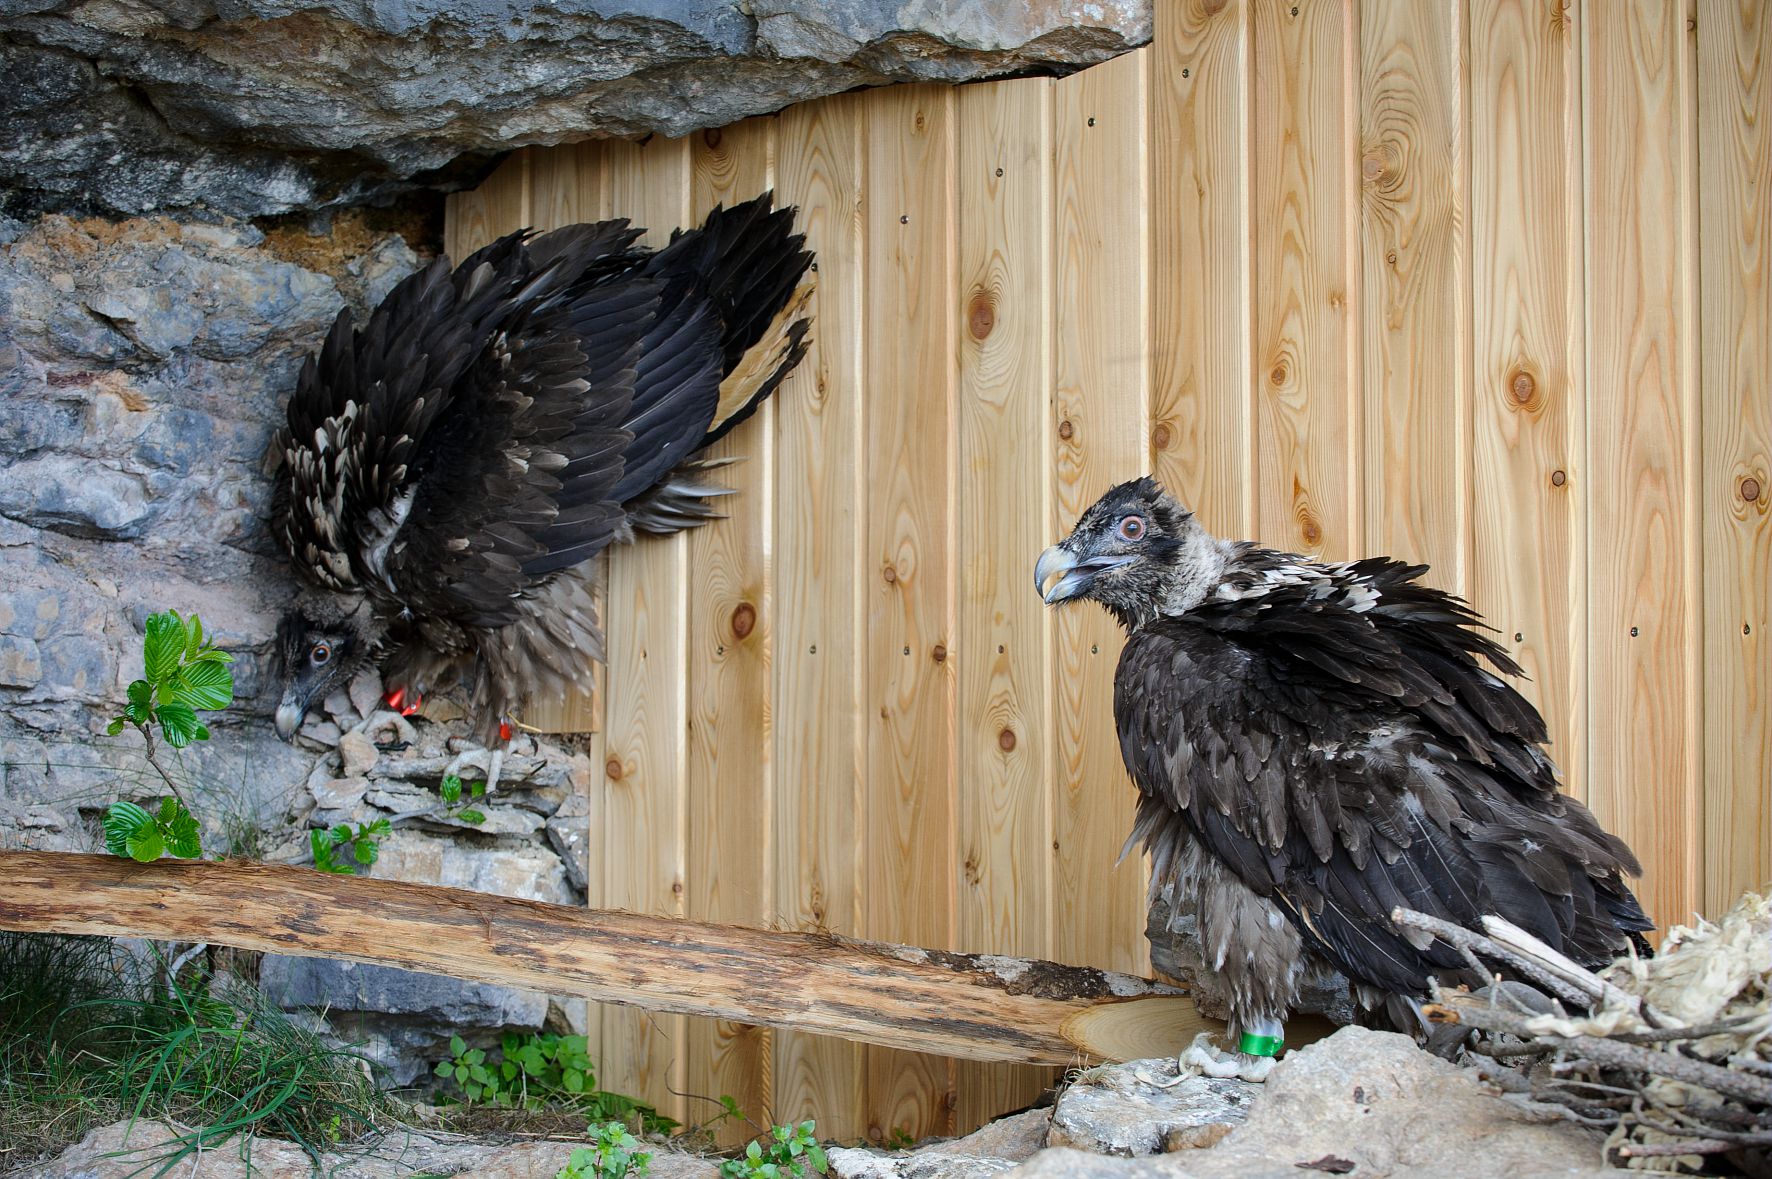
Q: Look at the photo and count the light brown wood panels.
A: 14